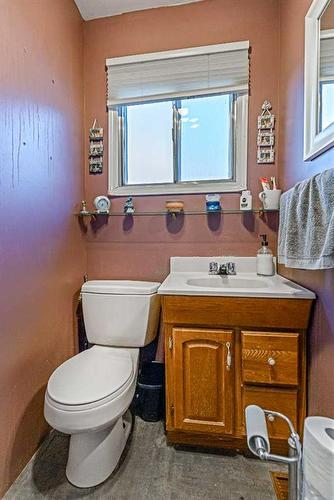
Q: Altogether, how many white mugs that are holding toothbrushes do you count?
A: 1